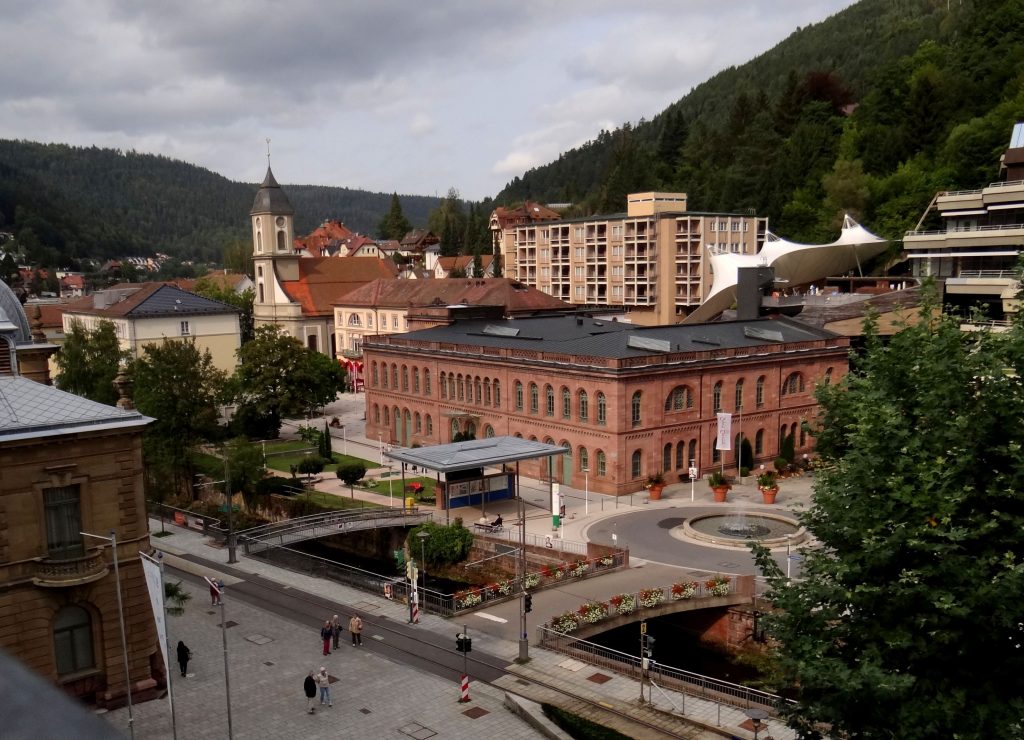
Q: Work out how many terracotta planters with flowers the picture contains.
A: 3